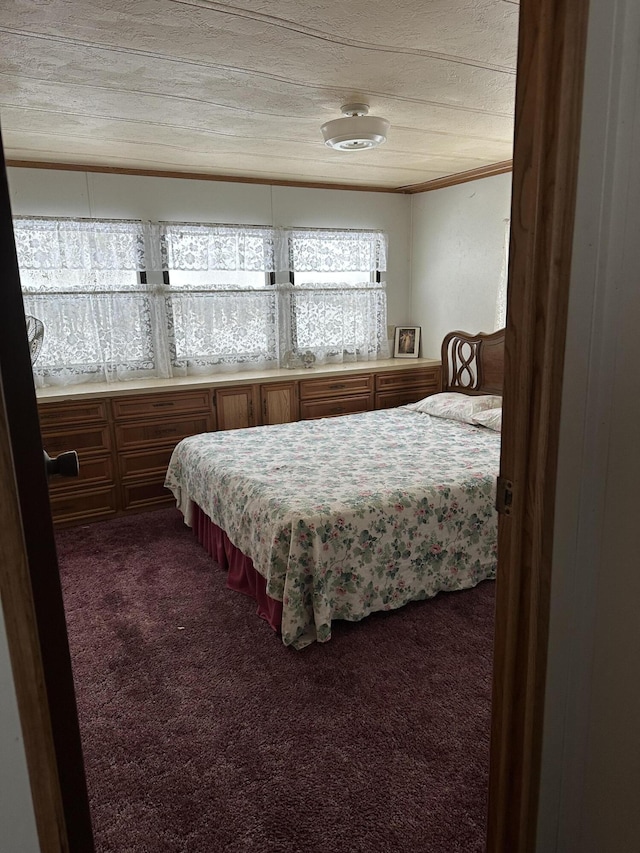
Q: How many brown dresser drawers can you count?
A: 12